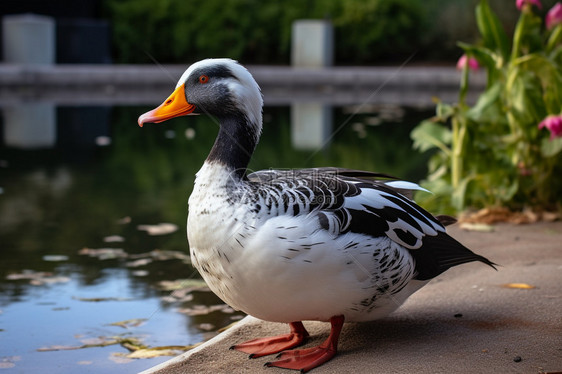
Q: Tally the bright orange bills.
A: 1